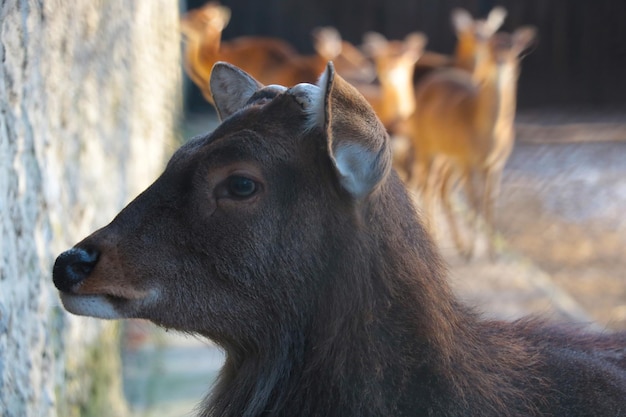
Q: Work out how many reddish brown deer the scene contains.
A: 5